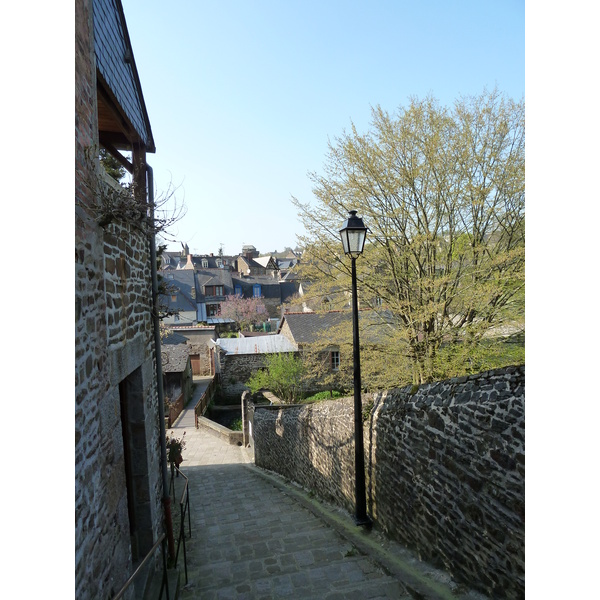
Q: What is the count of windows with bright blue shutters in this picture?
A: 2